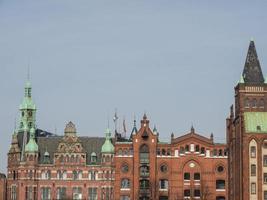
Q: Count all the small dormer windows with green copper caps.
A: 2